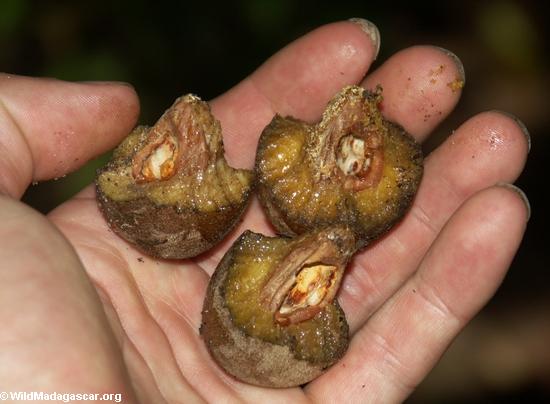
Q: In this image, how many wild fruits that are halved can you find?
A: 3